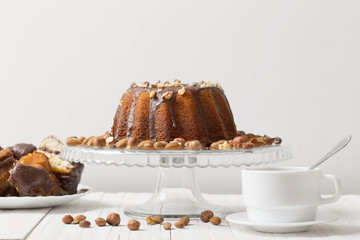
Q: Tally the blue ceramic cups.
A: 0